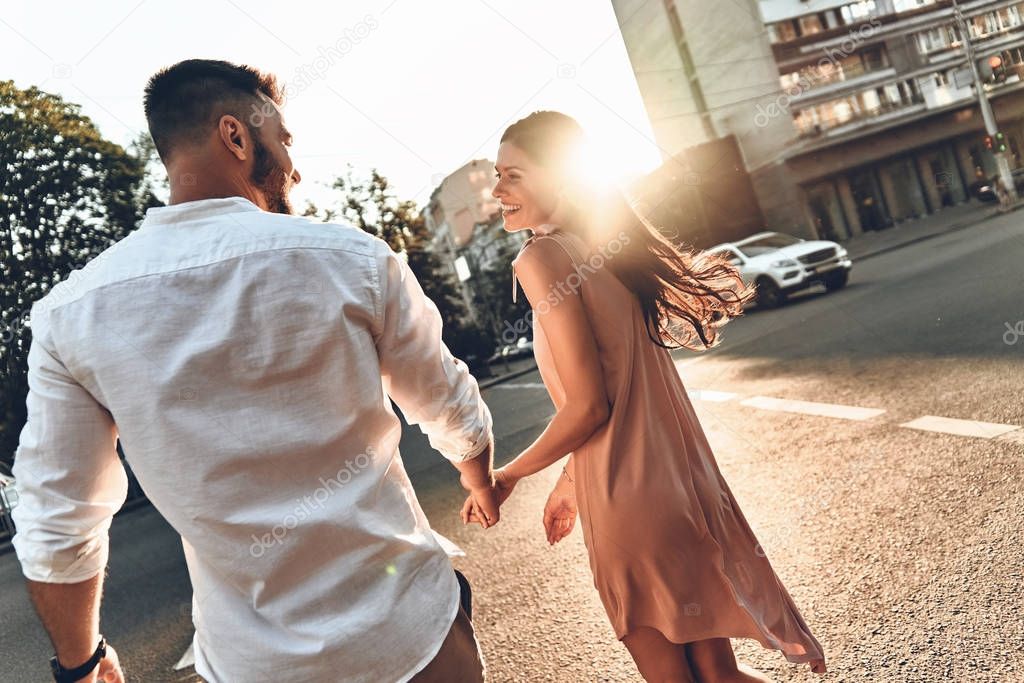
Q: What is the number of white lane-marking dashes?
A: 3